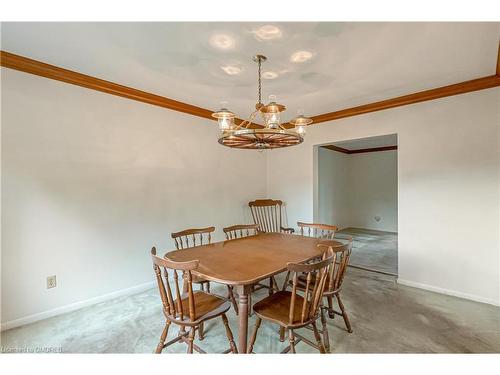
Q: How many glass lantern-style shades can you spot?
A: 3